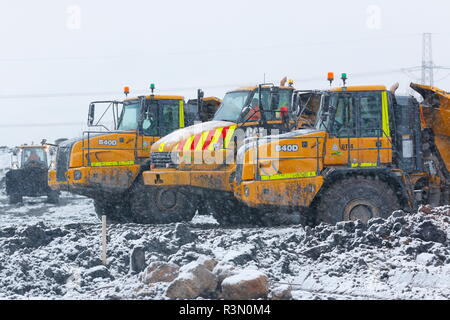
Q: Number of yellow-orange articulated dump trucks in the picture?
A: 3